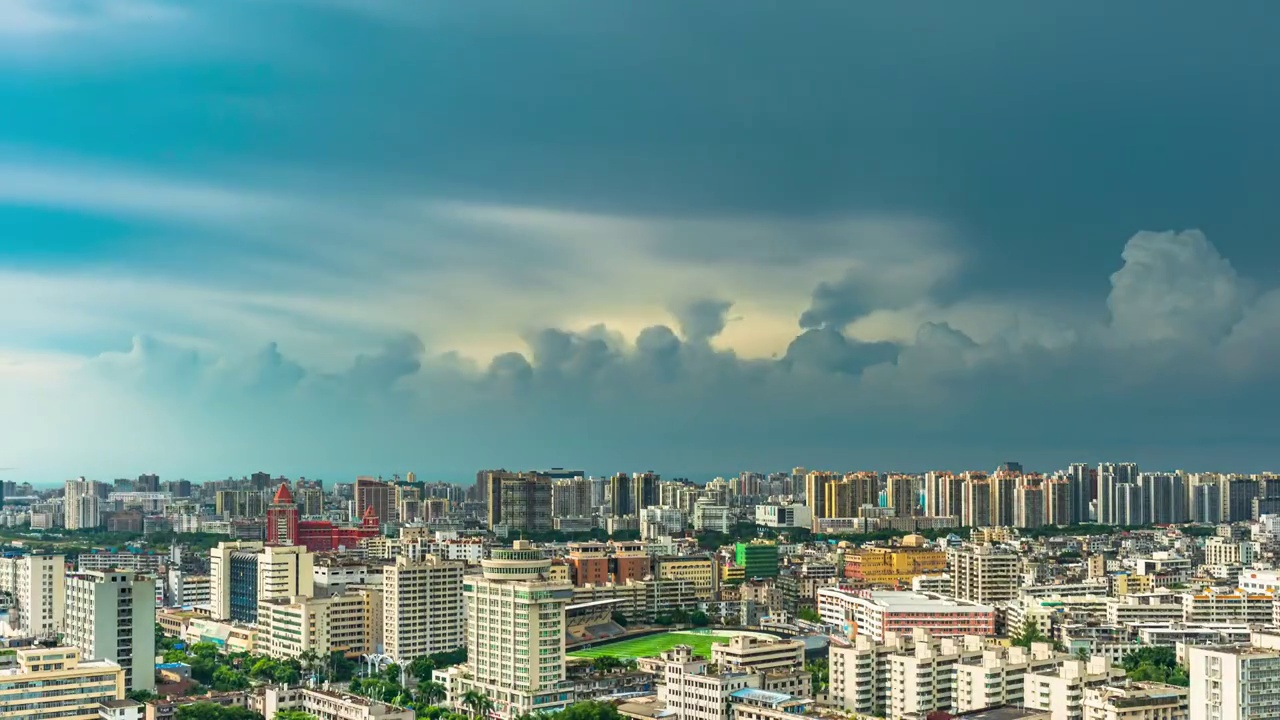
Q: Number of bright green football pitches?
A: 1